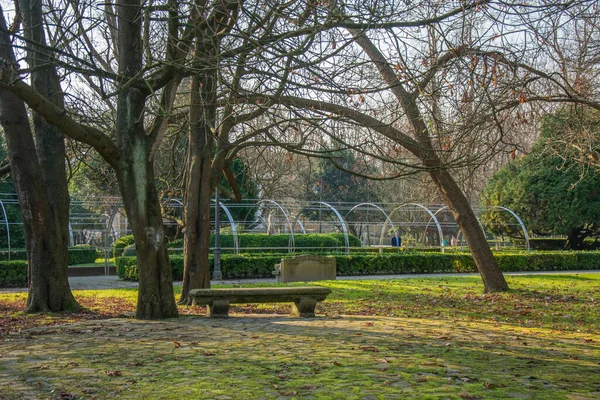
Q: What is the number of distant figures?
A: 3